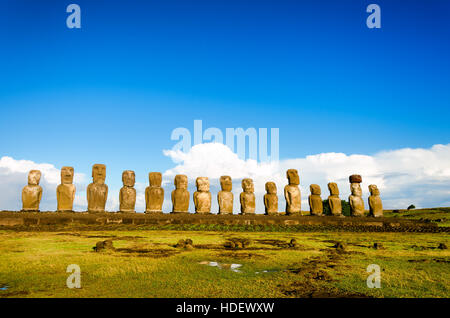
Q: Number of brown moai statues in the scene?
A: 15